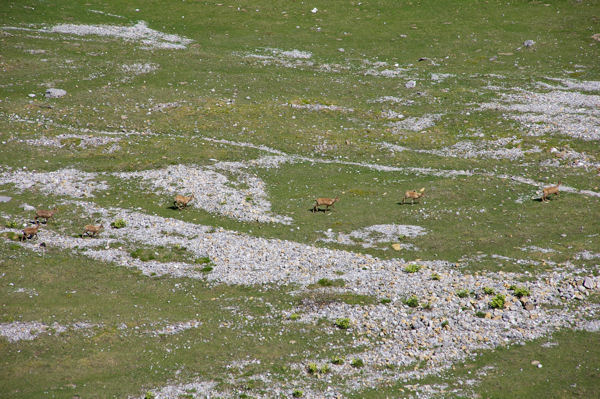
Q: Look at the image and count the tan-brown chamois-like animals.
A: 7